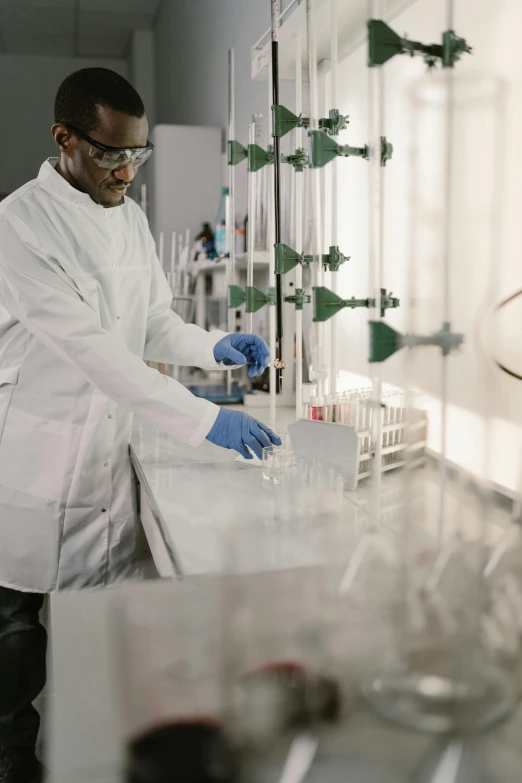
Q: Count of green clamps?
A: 10